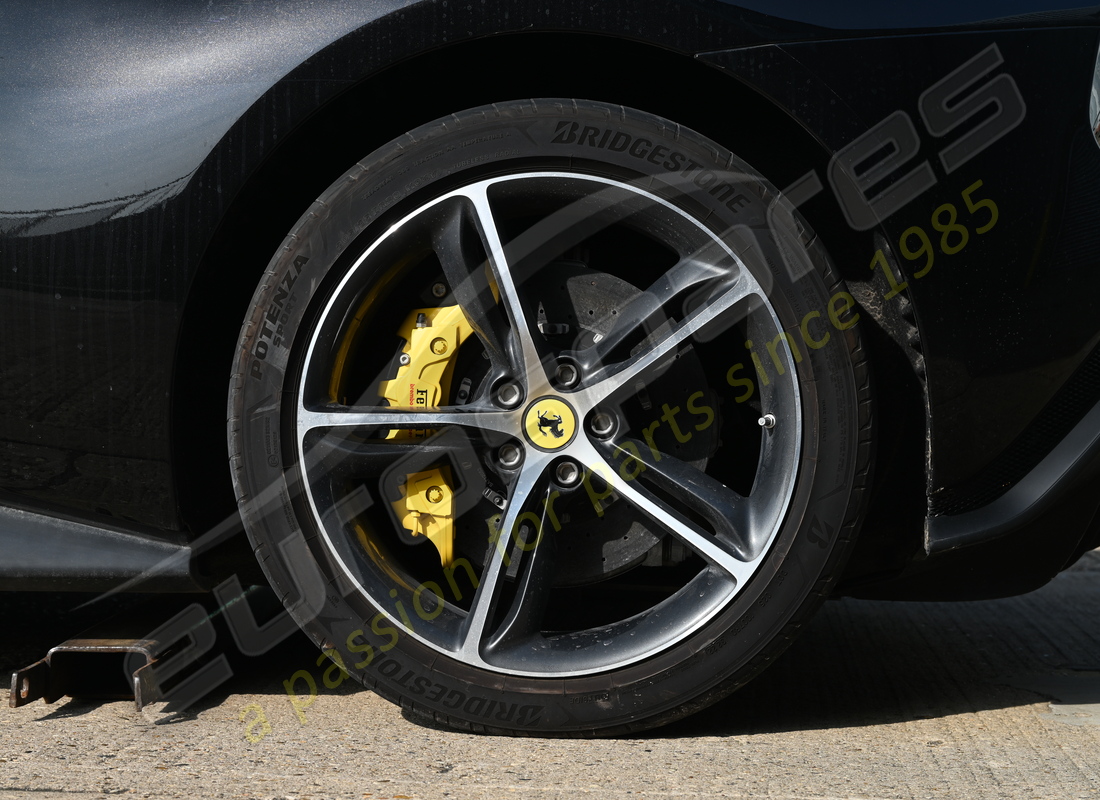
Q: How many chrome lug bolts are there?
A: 5